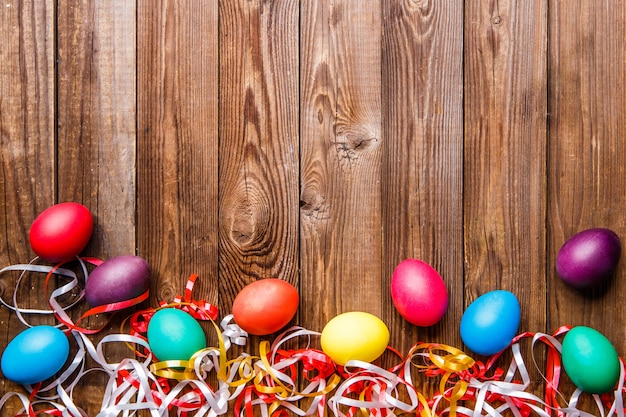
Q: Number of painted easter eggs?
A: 10